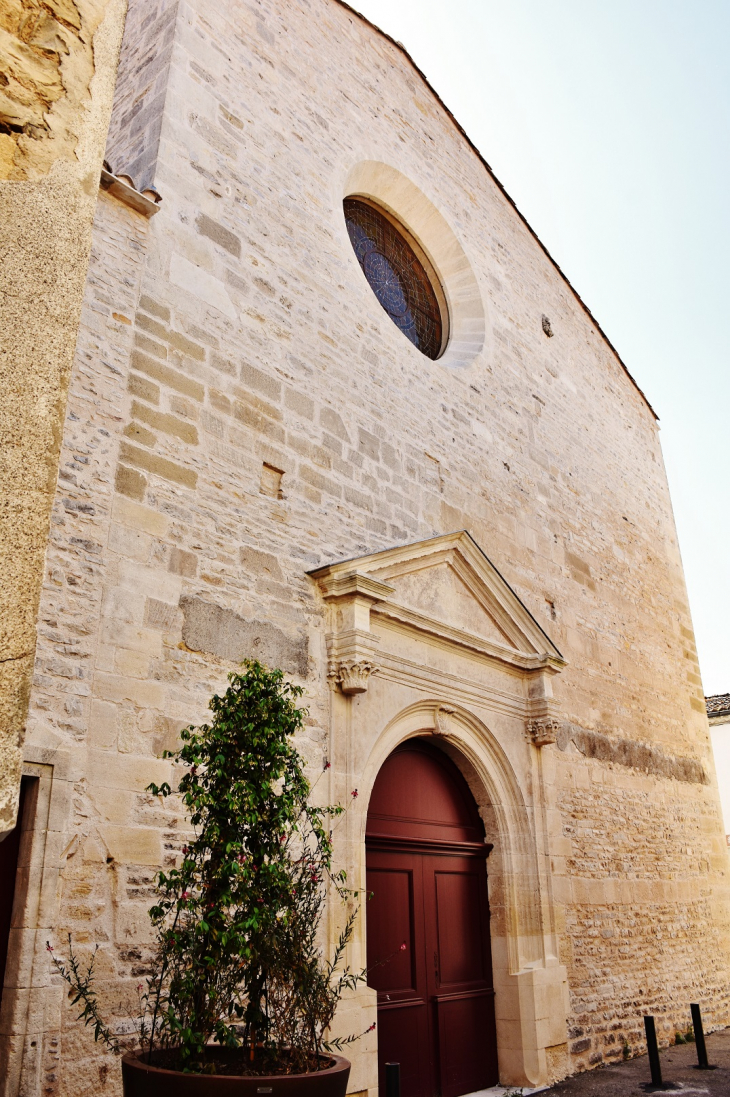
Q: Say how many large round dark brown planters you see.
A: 1